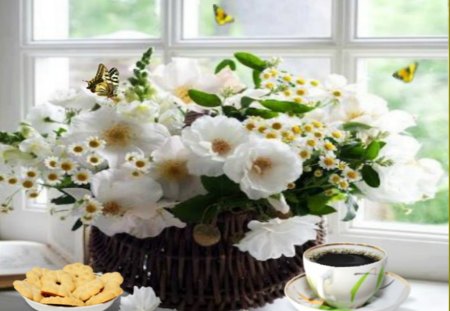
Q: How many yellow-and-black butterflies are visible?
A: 3